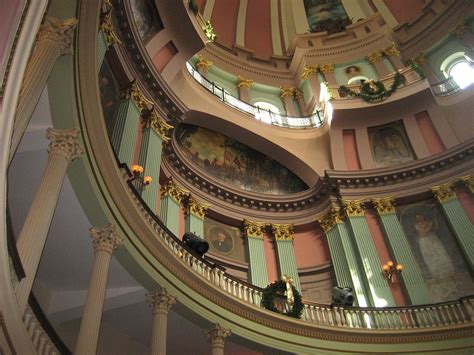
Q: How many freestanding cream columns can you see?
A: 5